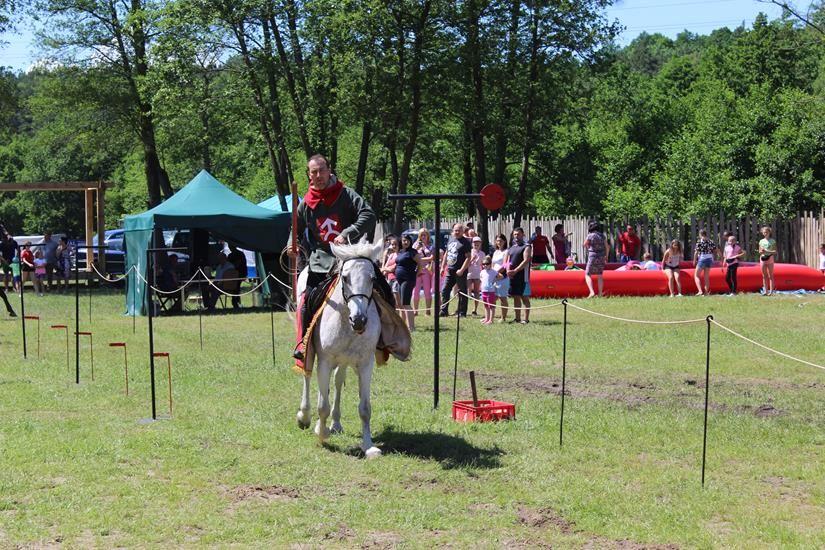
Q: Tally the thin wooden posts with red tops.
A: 5